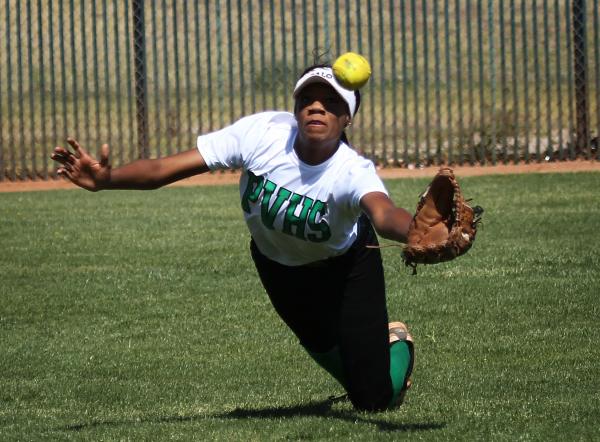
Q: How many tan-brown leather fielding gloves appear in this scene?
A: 1